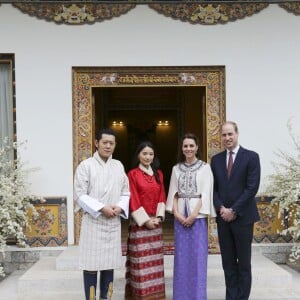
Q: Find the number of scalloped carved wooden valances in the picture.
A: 3